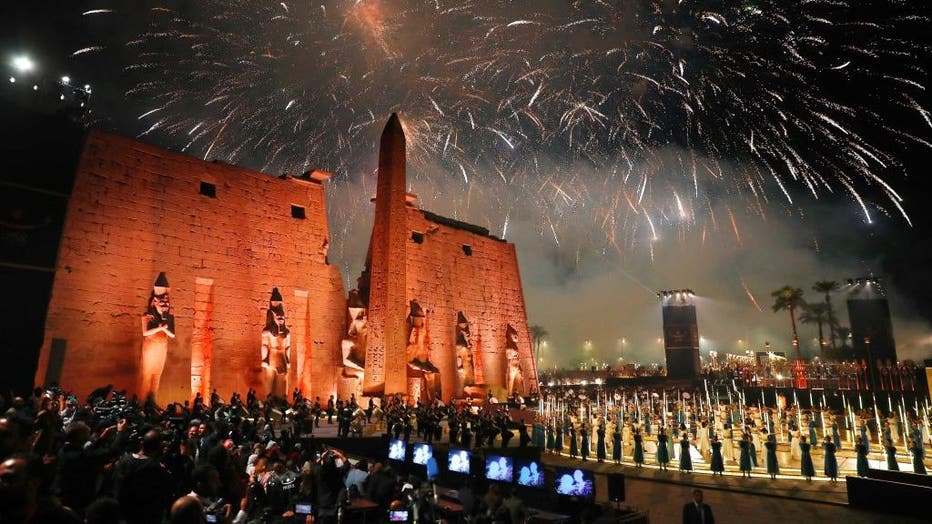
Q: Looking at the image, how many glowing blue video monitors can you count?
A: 6